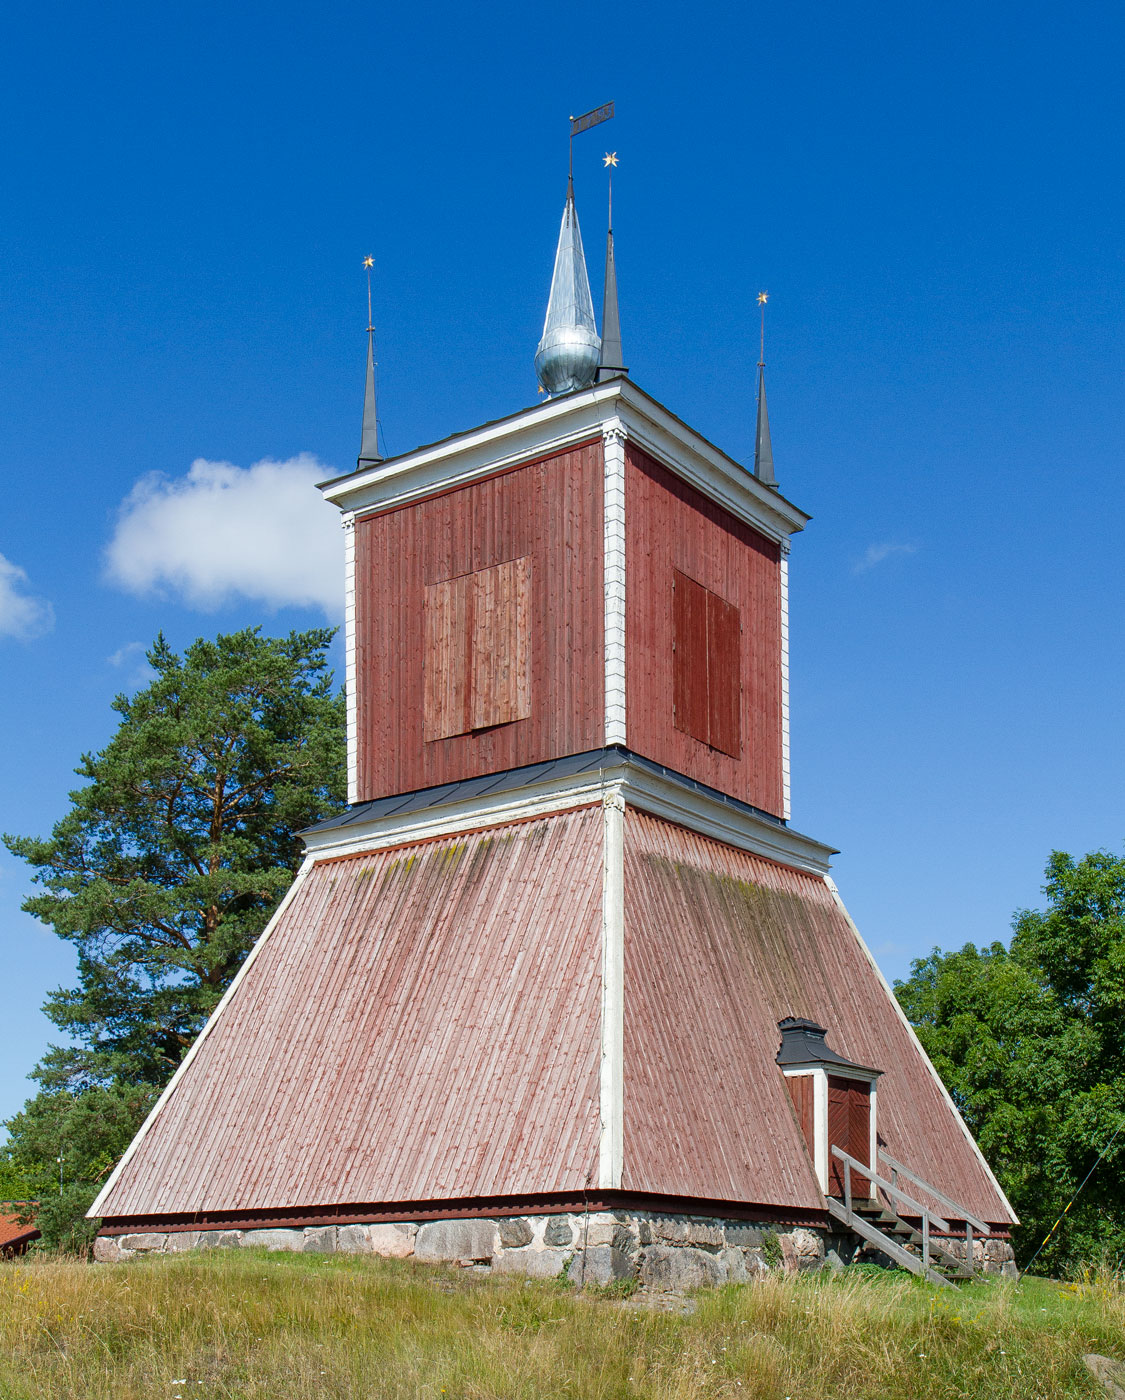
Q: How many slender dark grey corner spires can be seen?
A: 3